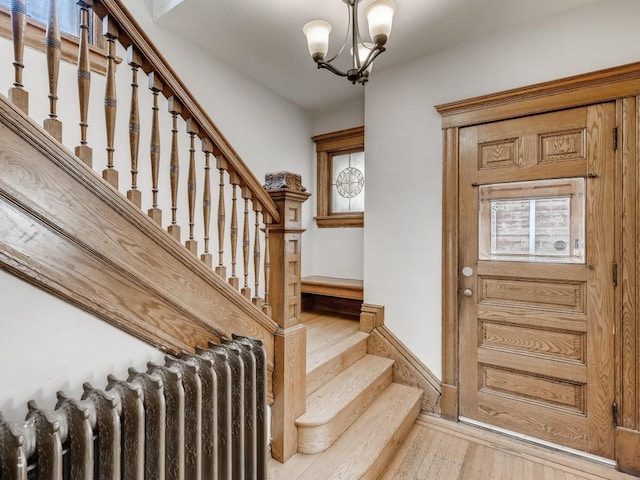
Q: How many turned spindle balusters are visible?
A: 14